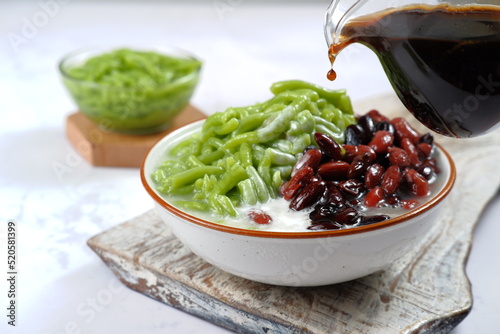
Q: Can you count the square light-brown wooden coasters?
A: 1